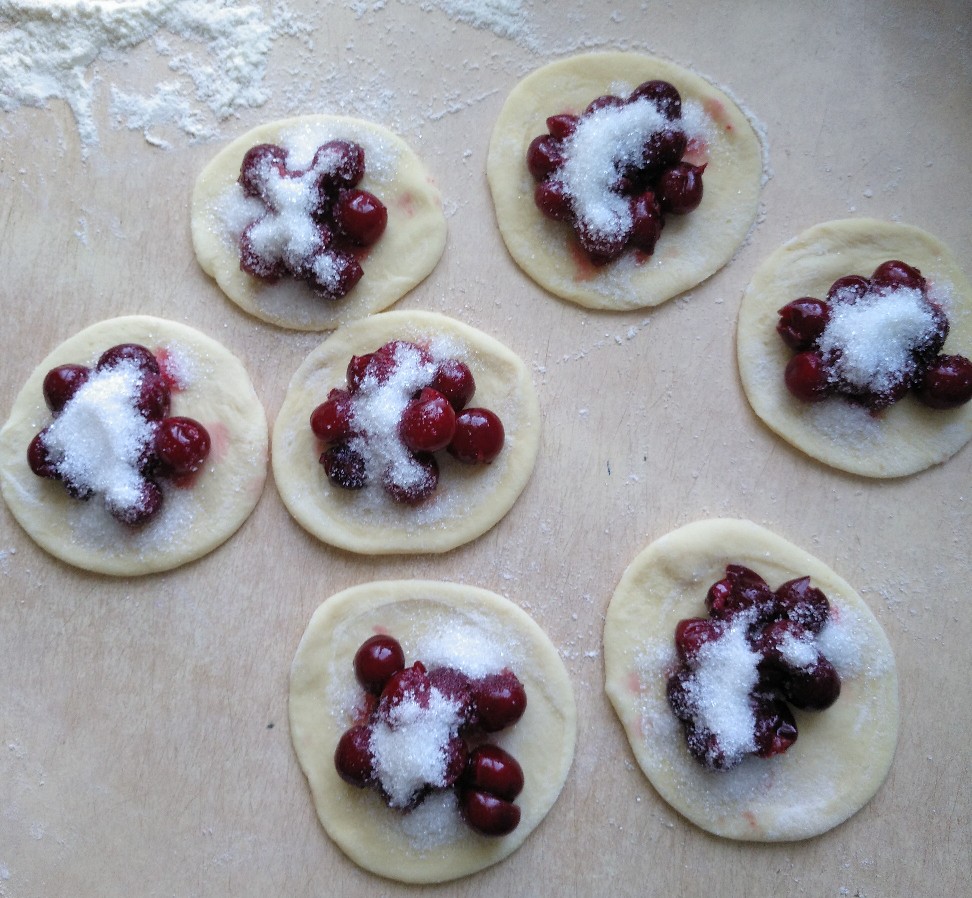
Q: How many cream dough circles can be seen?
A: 7